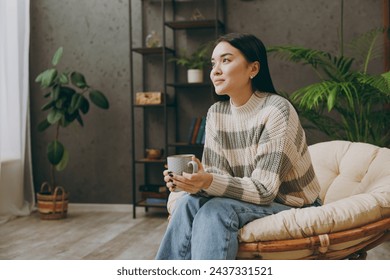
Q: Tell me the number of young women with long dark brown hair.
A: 1